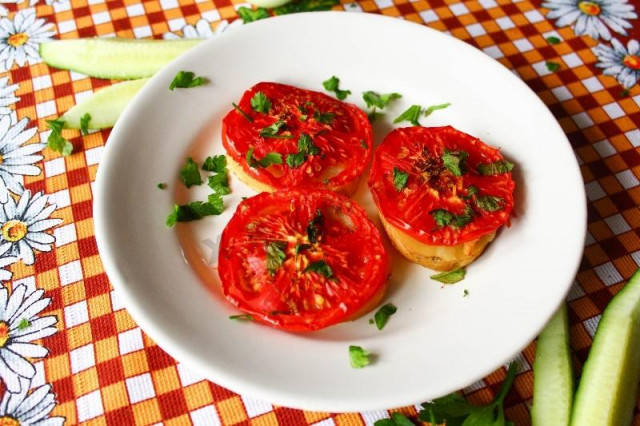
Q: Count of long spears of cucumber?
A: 4